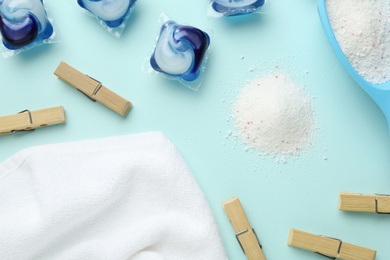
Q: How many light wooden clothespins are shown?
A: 5